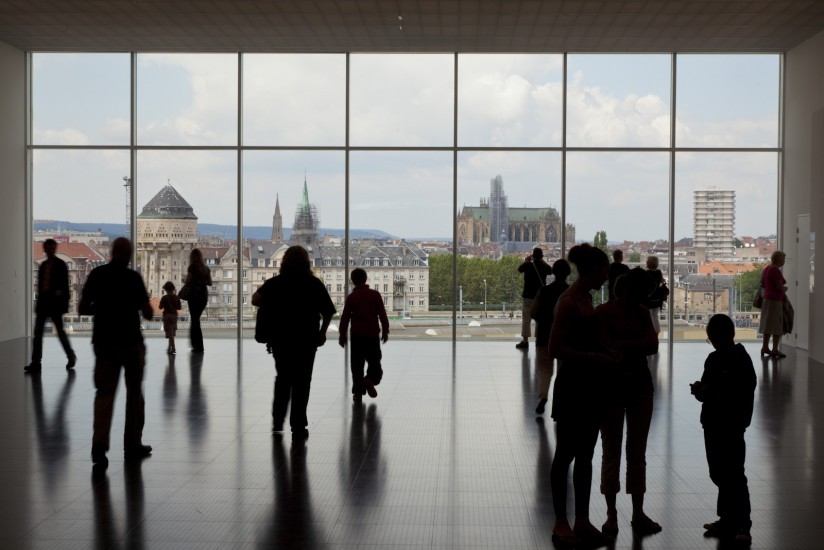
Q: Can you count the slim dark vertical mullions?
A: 6